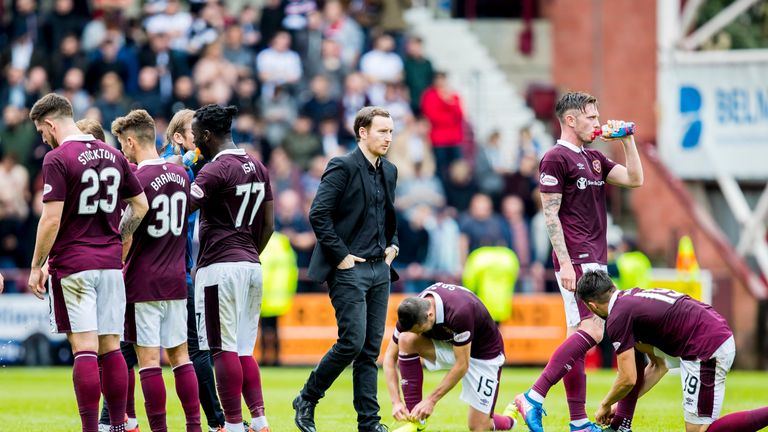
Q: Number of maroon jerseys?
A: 6